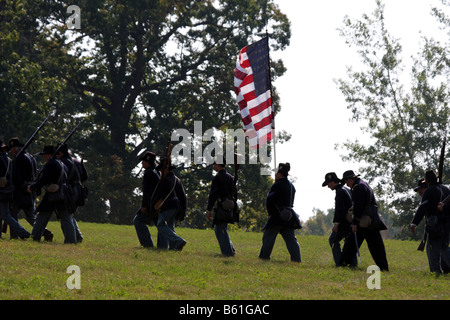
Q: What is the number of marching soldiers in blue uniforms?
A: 12